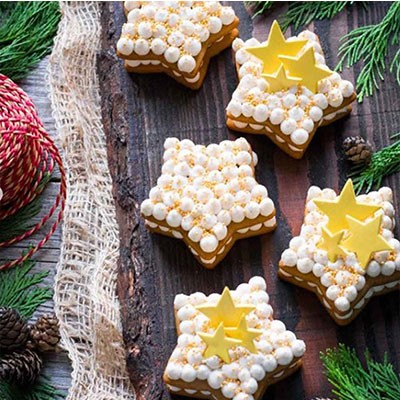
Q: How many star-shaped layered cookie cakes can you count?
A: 5